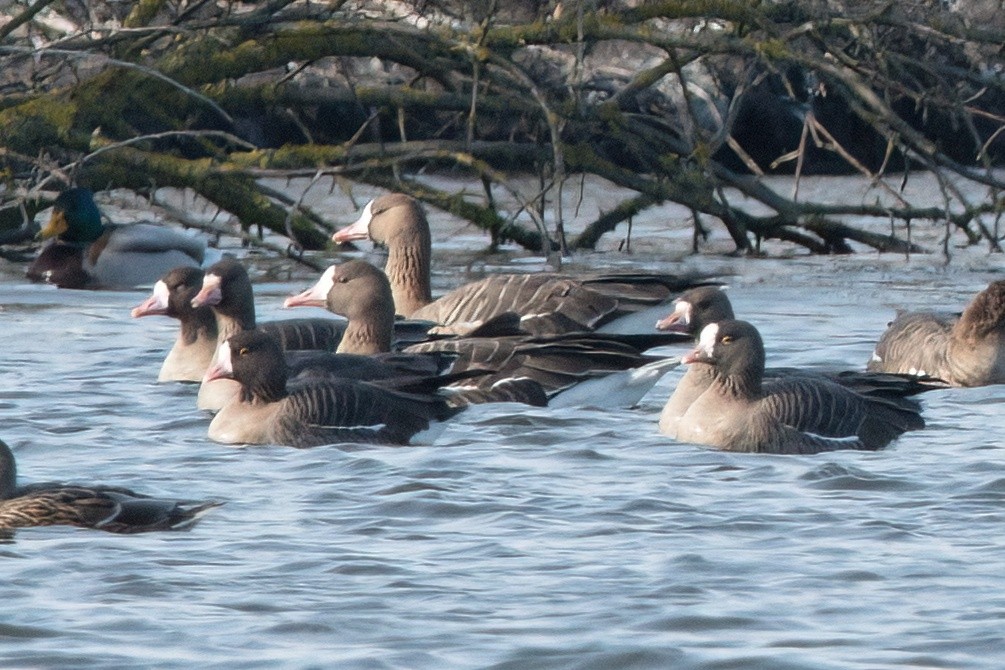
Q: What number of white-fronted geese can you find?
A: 7